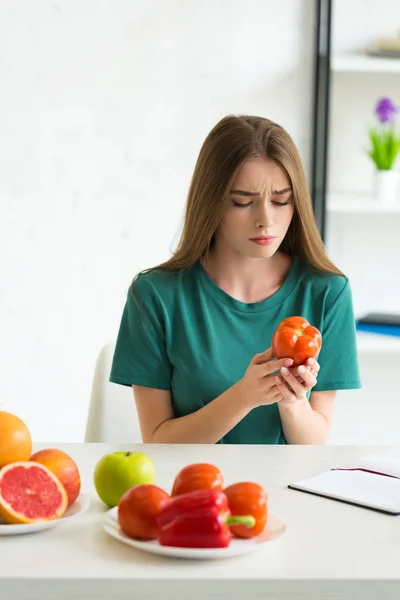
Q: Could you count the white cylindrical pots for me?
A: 1